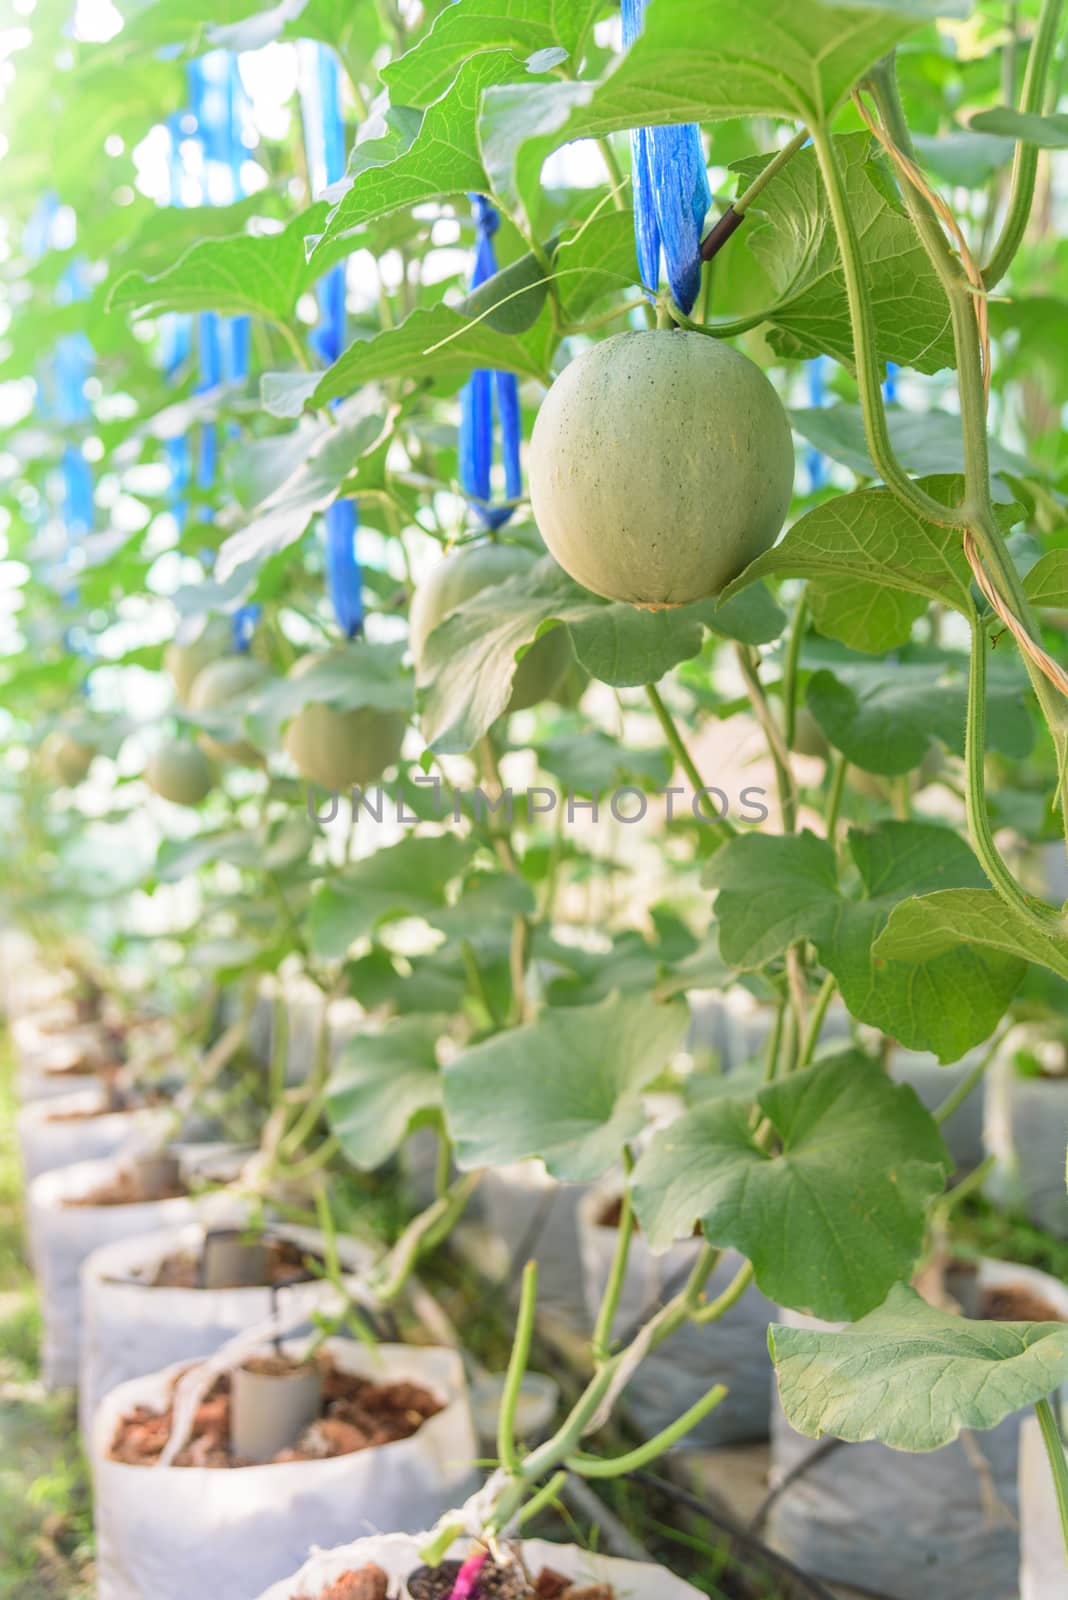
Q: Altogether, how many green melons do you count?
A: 7